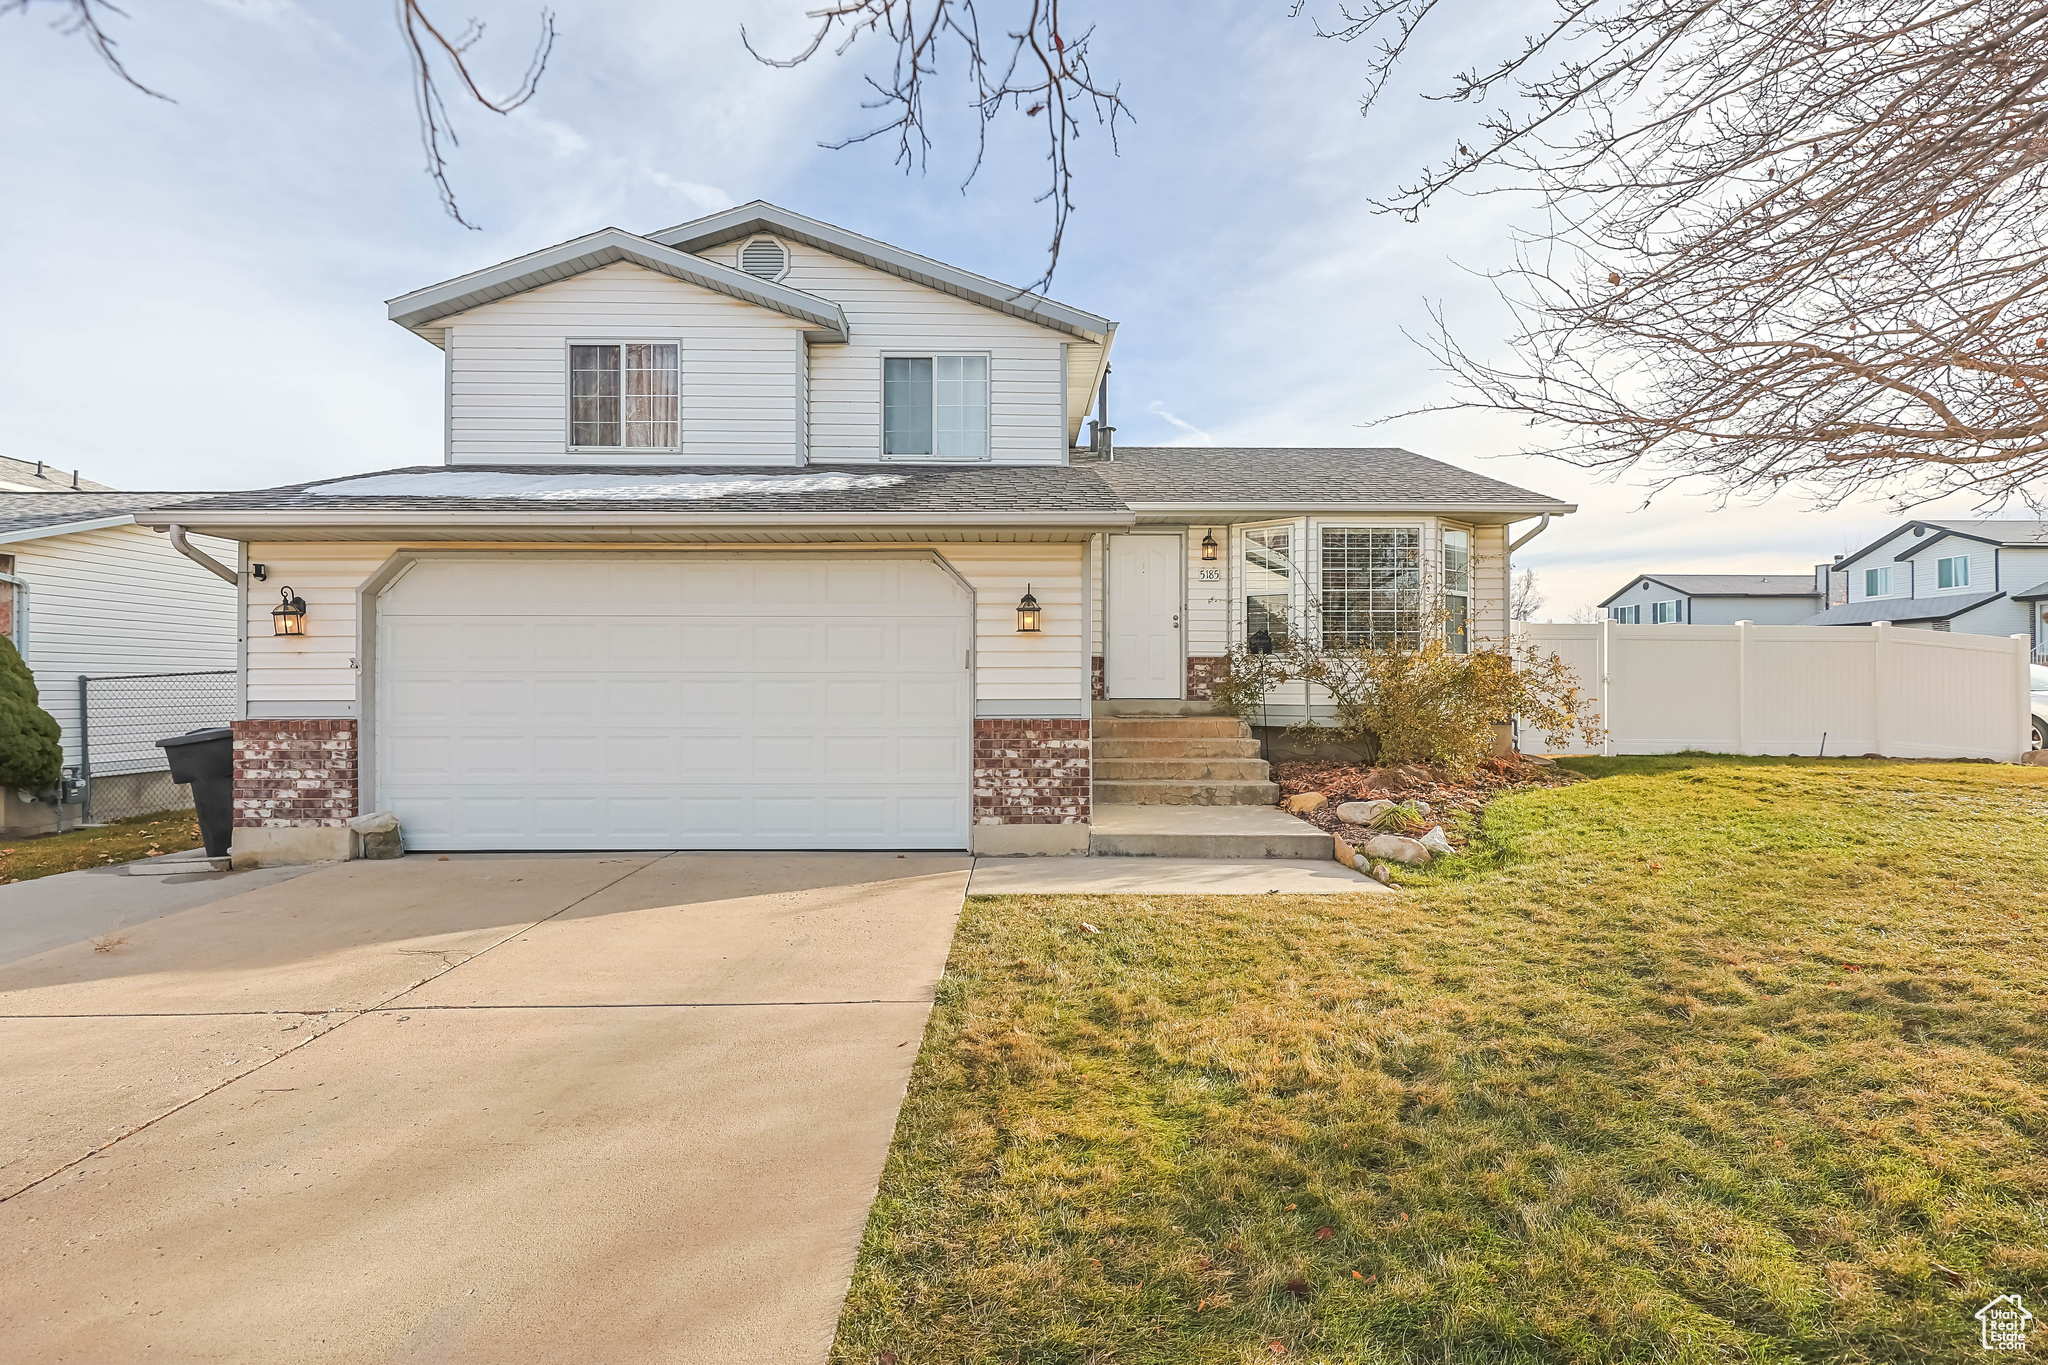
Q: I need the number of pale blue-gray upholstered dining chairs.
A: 0